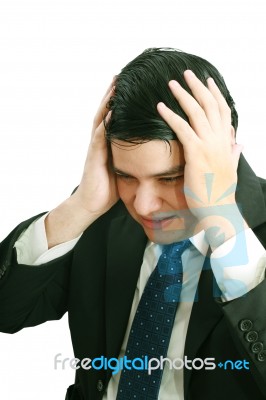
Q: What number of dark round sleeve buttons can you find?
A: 4